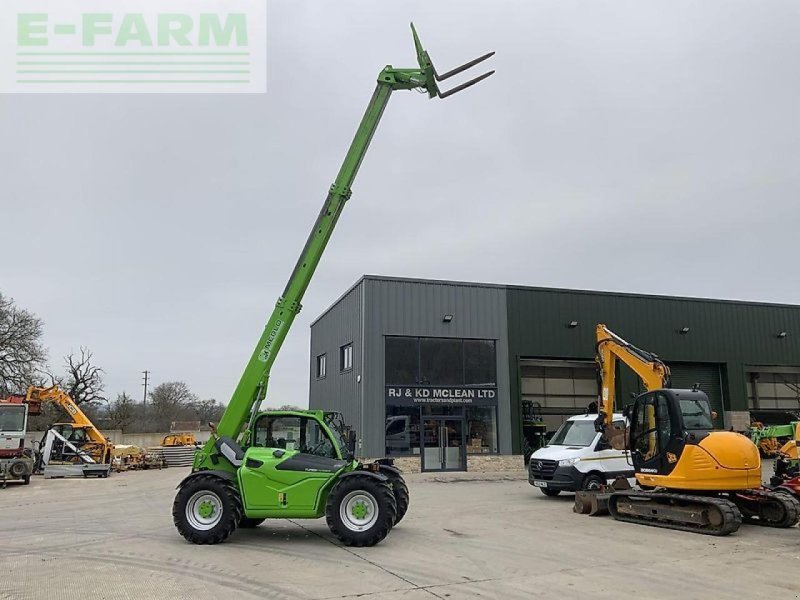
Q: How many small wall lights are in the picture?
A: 4